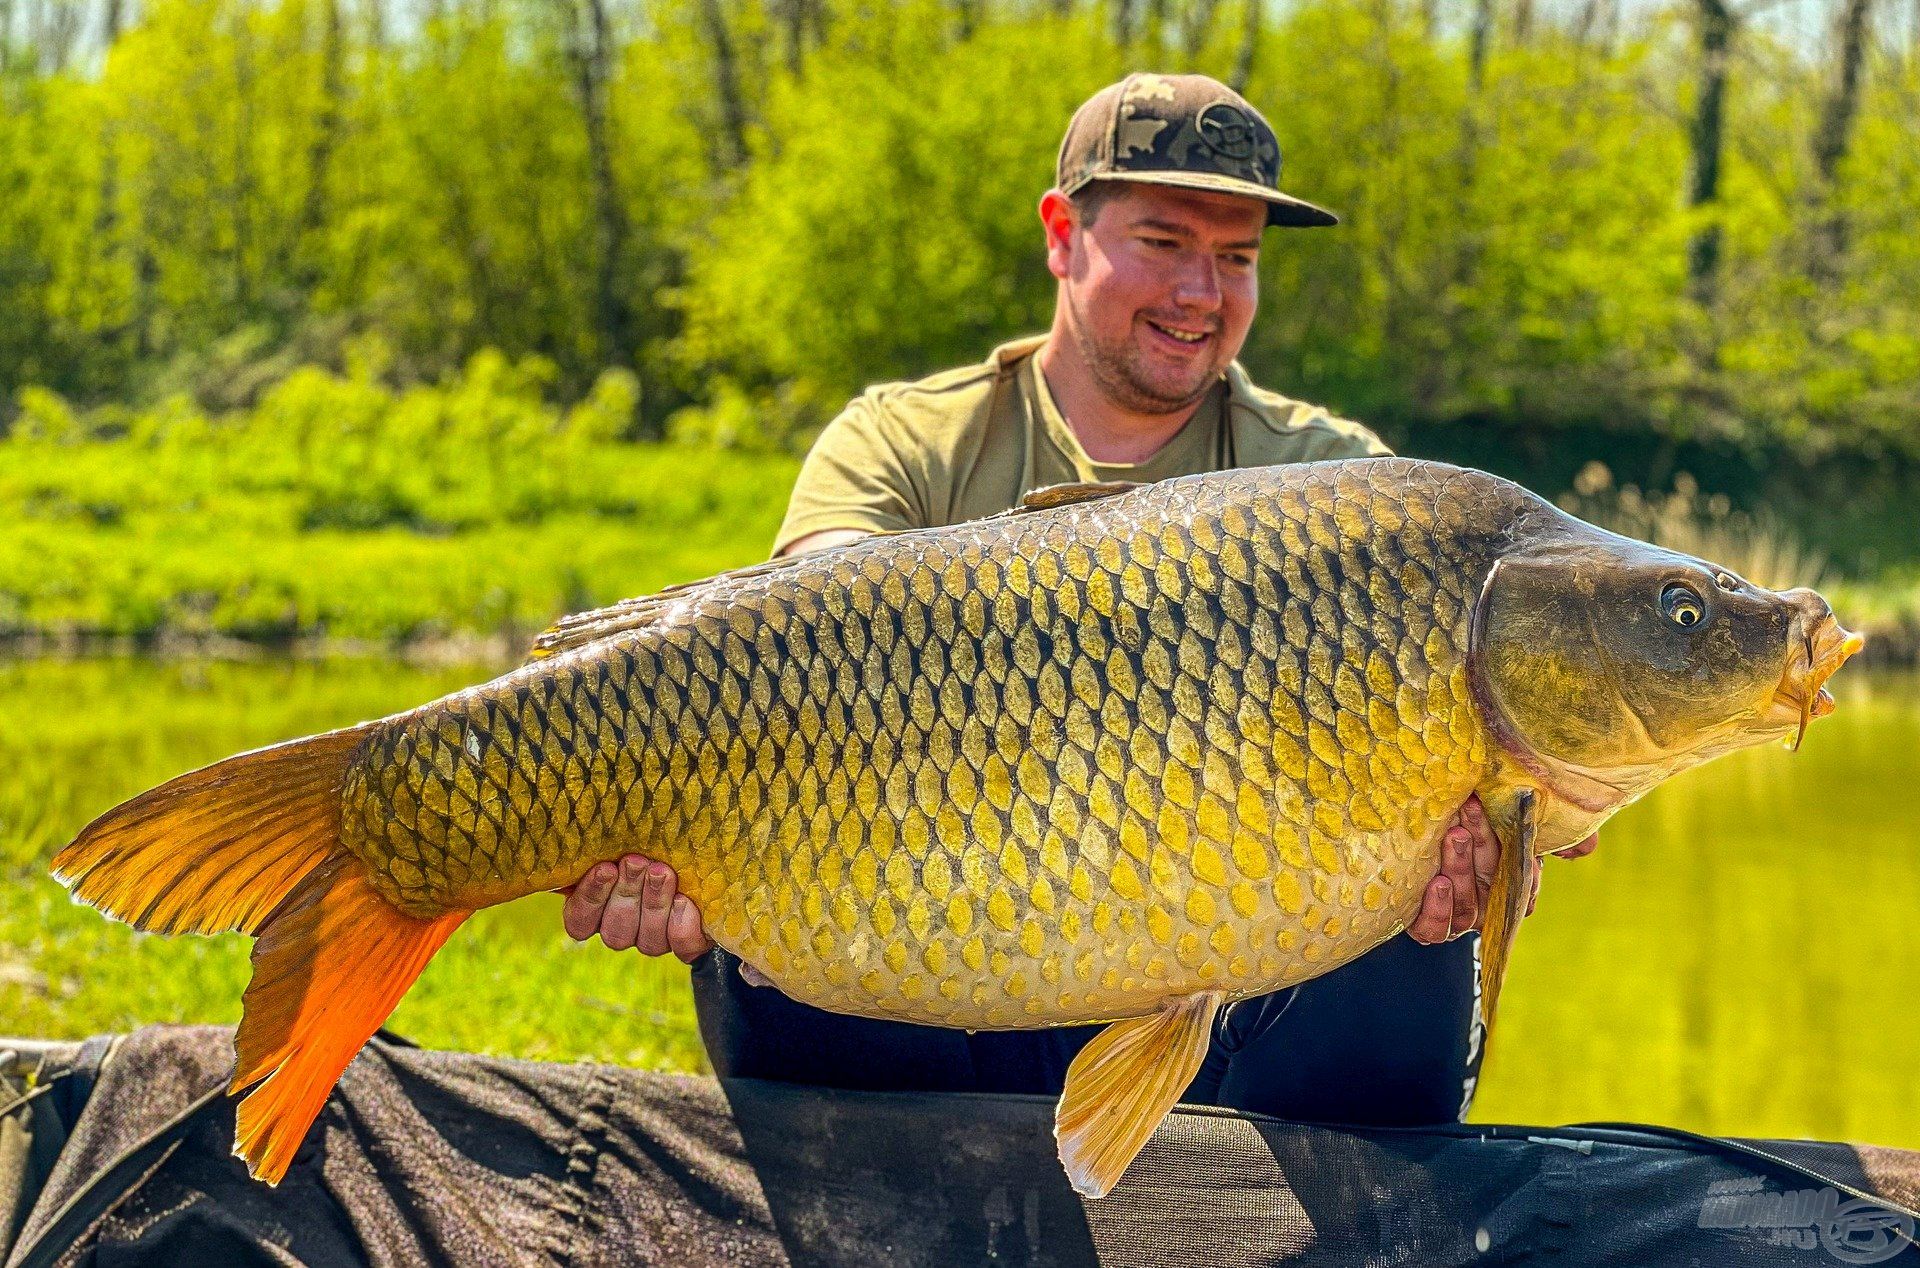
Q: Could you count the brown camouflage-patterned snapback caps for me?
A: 1